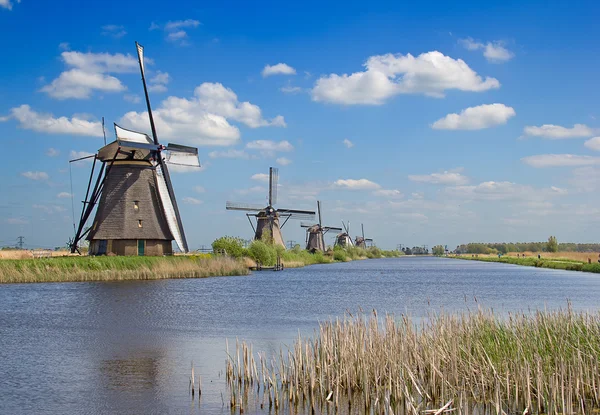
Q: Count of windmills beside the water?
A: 5